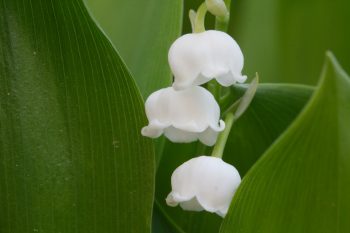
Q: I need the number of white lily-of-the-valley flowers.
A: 3